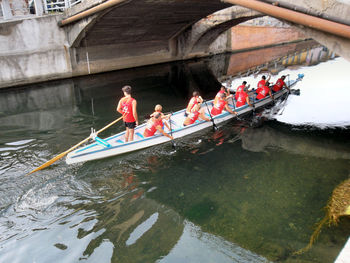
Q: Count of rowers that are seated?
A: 11